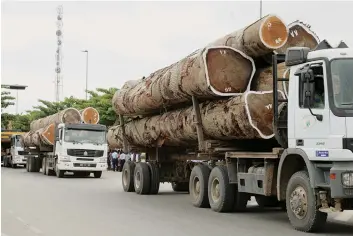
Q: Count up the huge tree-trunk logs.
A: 8